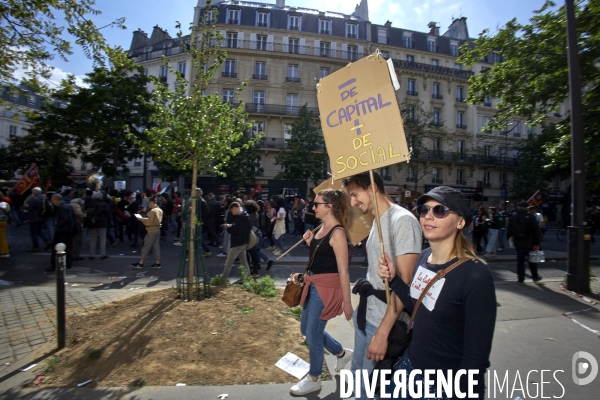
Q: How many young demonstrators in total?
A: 3